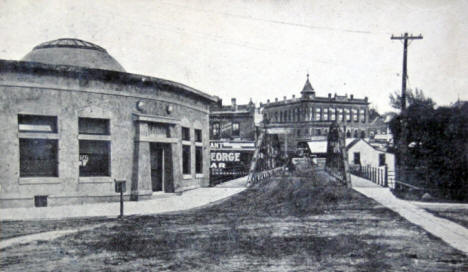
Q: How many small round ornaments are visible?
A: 2